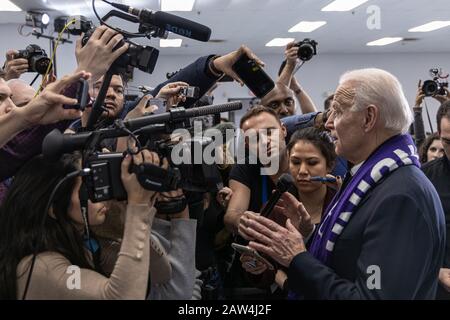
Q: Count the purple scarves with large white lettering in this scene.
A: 1